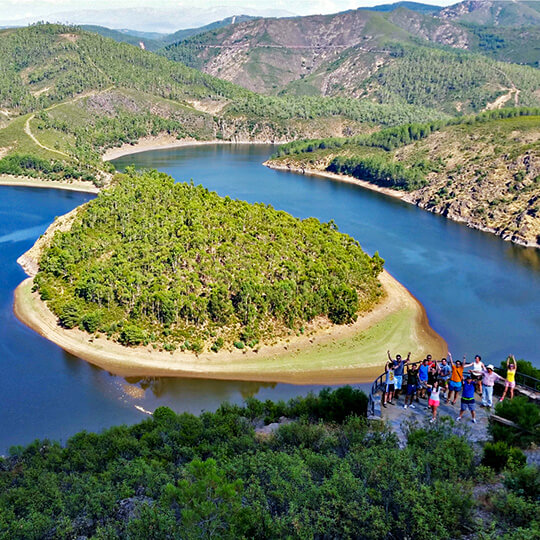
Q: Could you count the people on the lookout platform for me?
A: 13